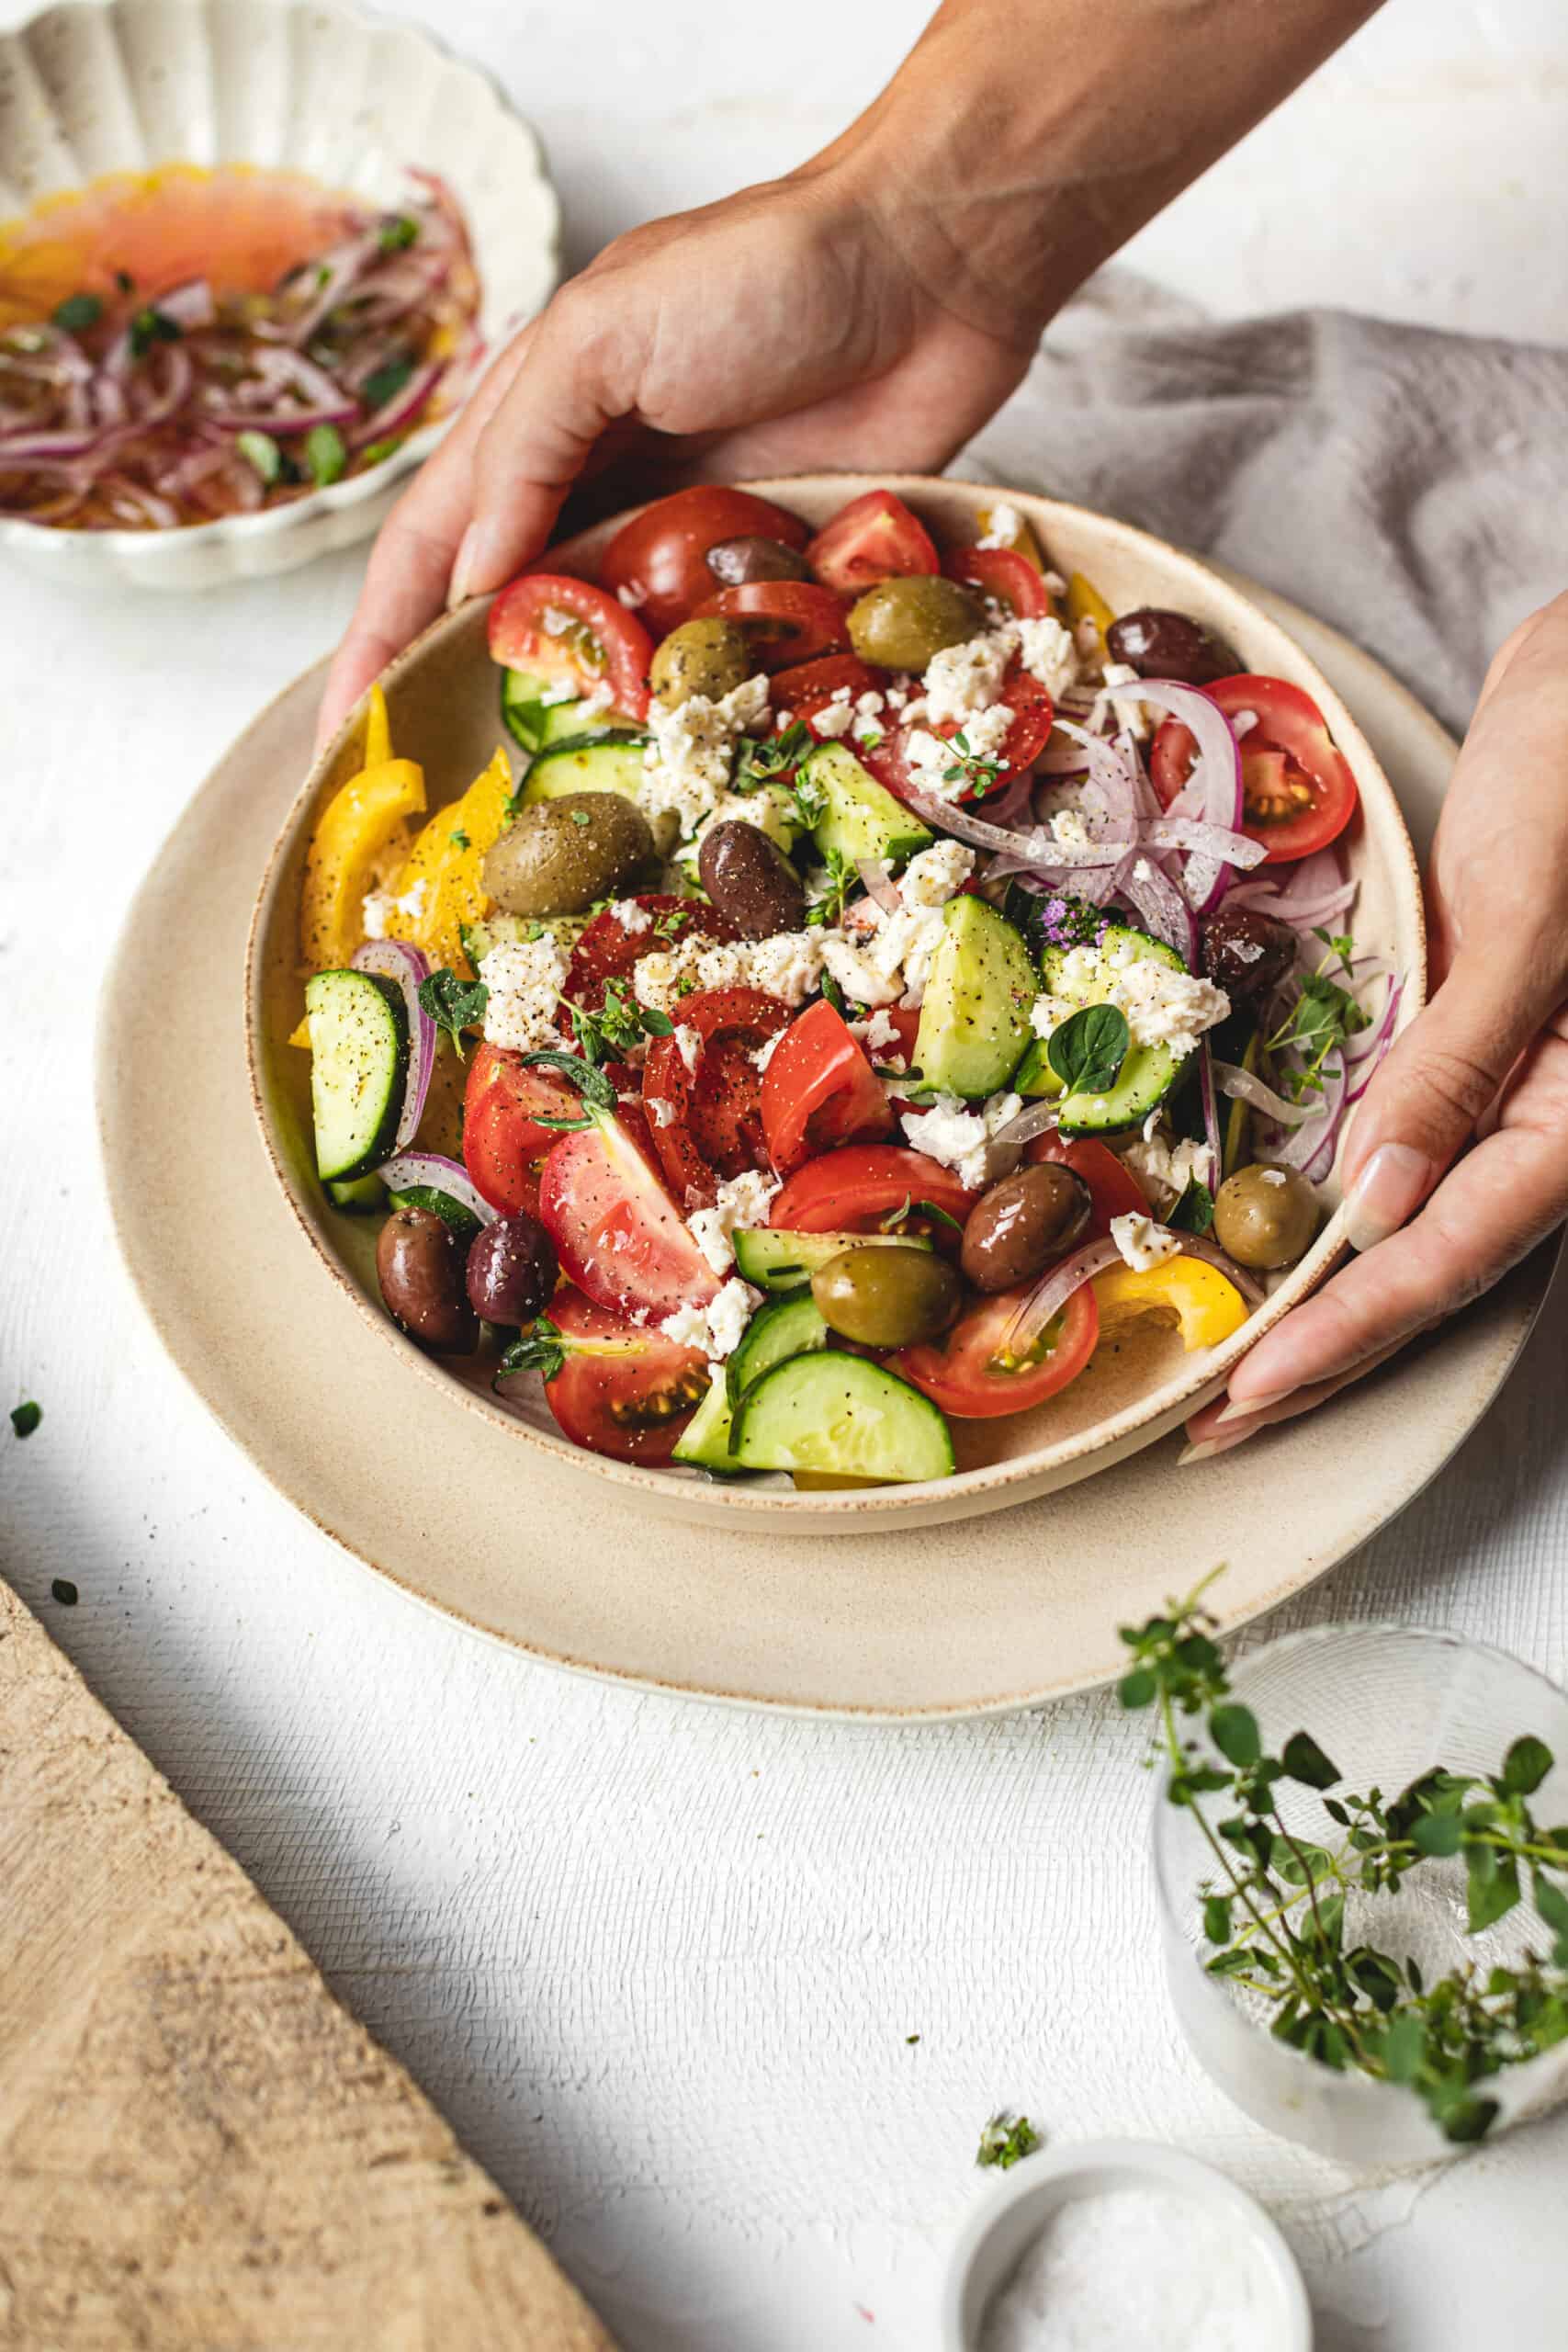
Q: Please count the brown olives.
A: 7